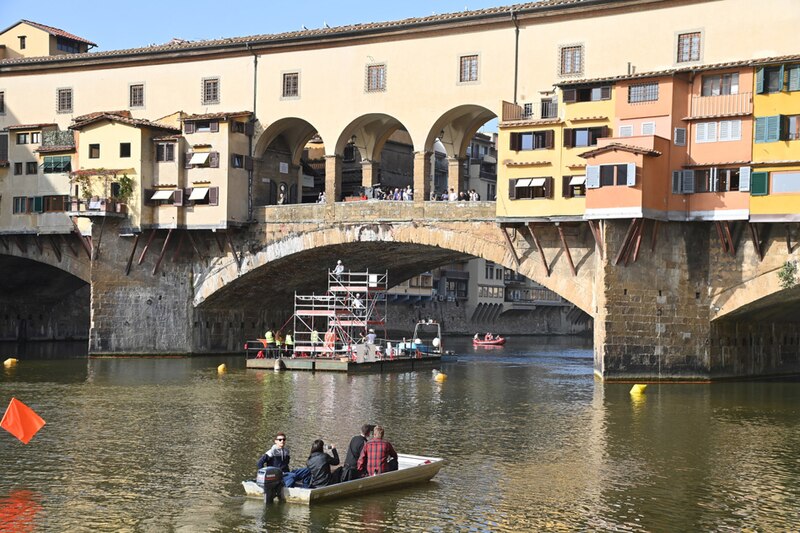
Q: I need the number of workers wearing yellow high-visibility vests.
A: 4